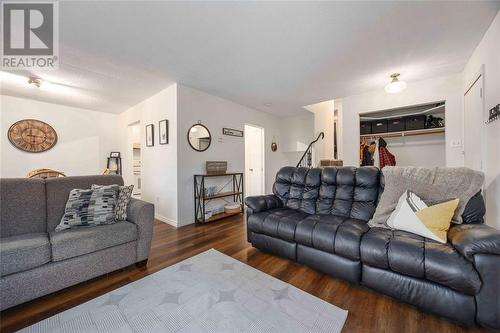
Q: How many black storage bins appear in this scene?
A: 4